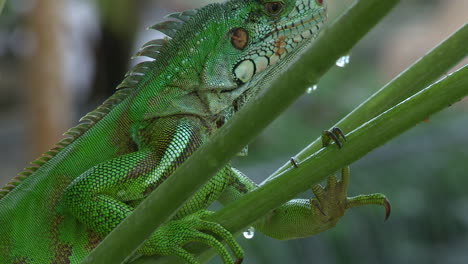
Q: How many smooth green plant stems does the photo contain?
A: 3